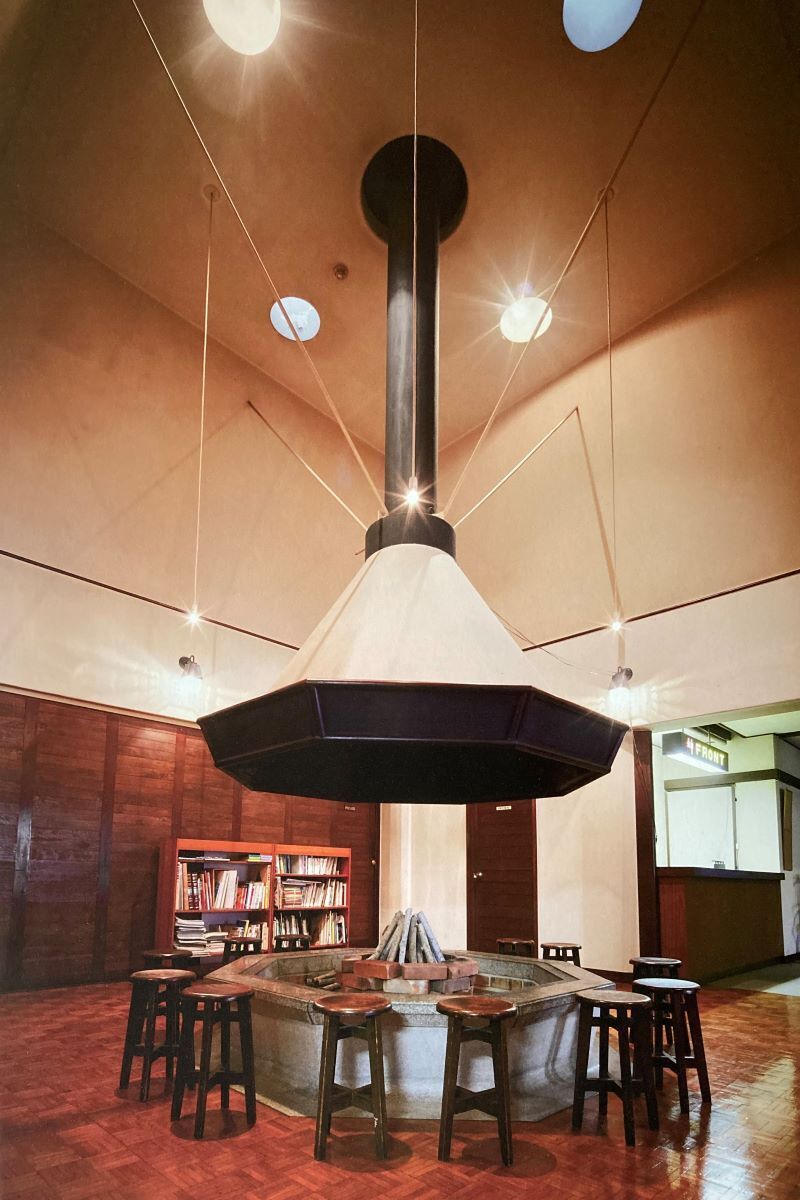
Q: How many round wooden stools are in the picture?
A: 12